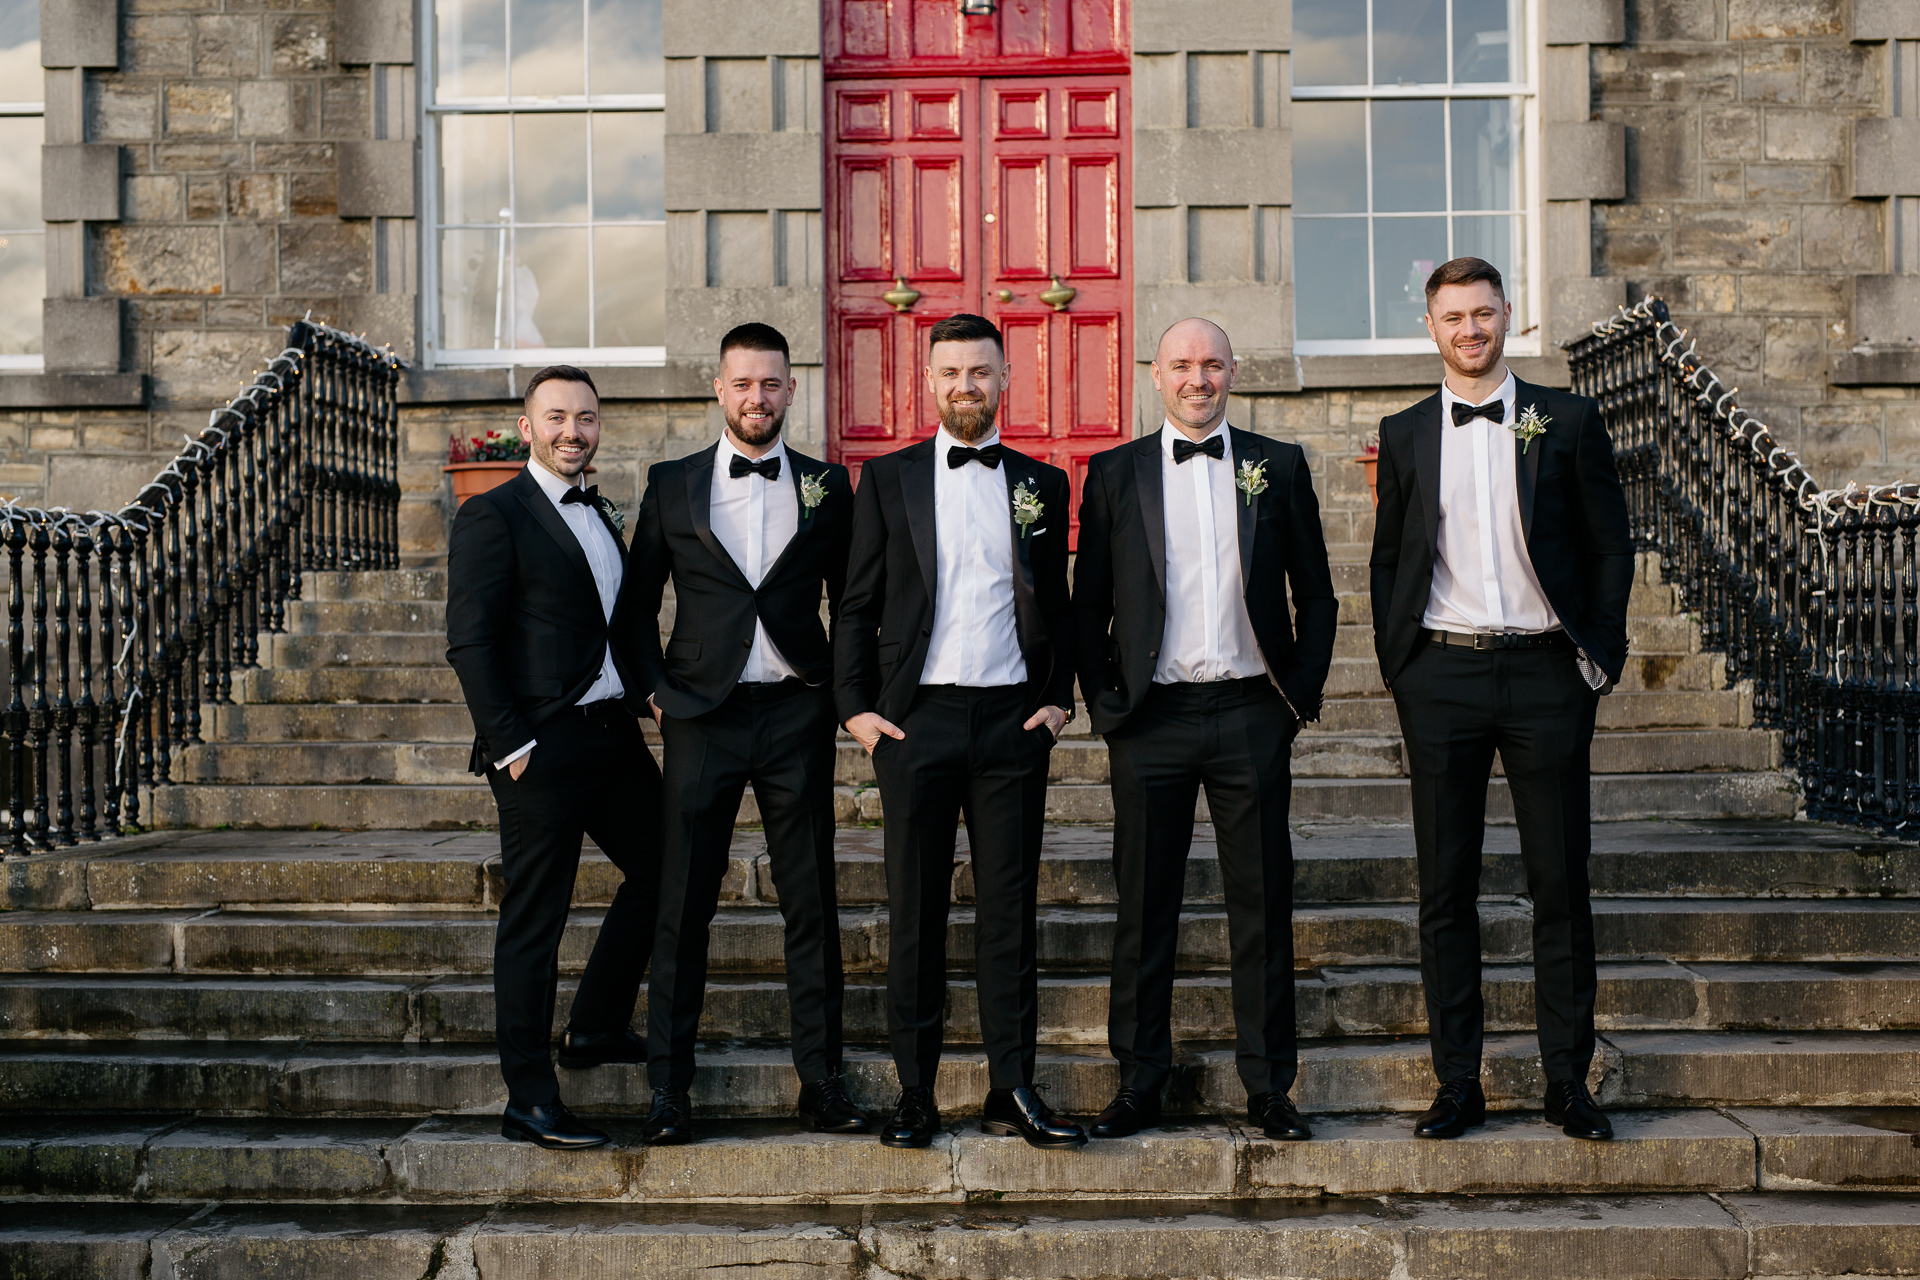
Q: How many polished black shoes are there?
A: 10